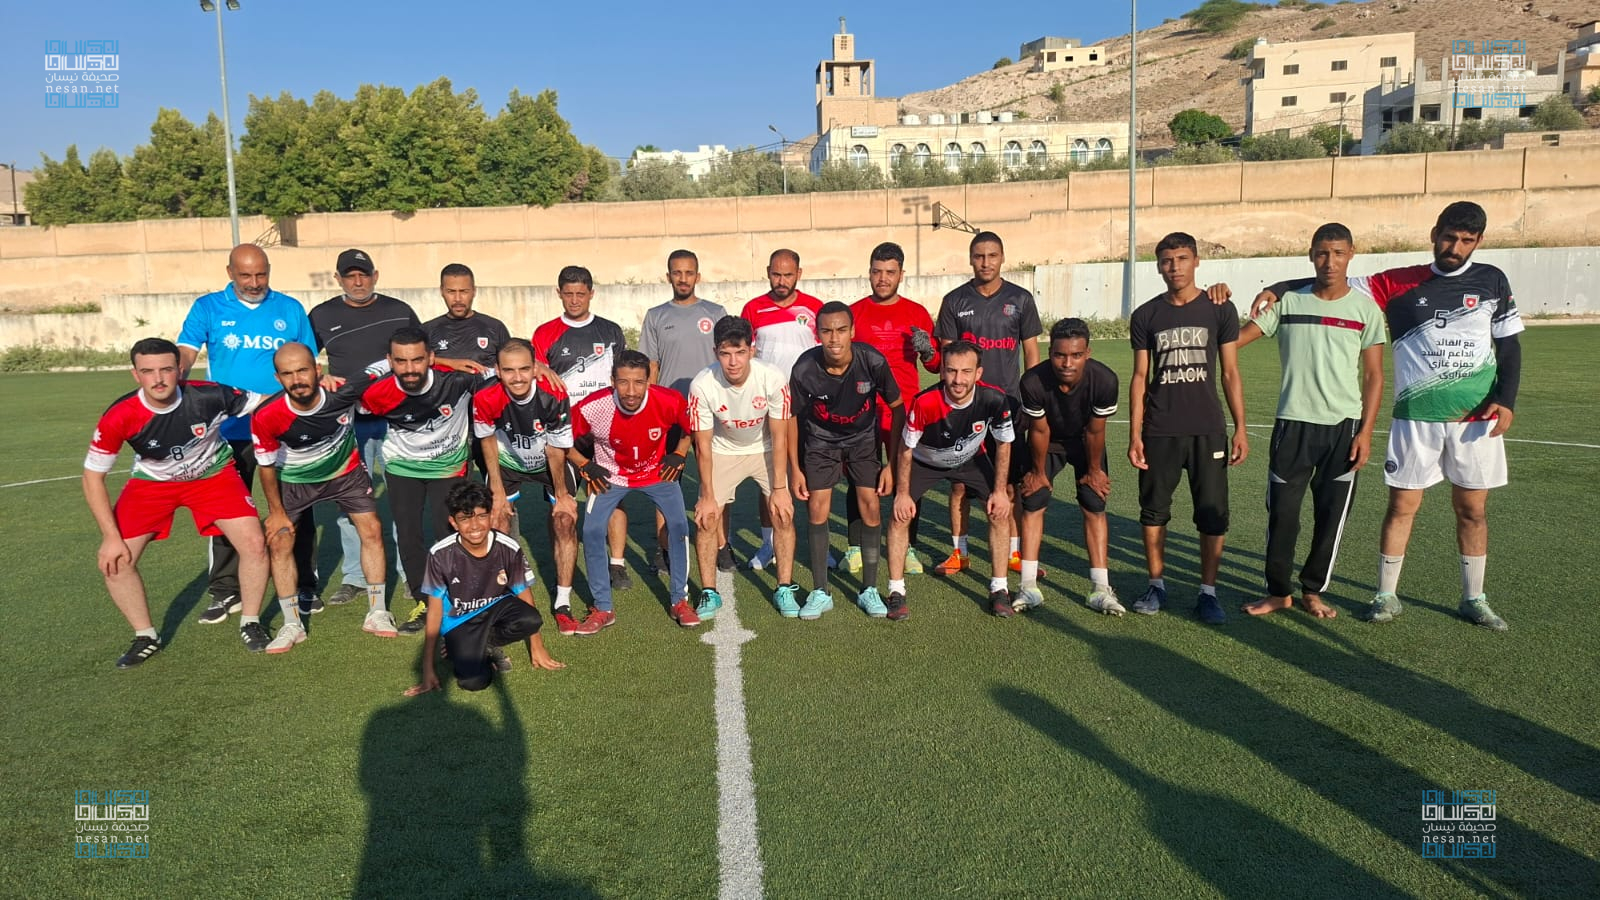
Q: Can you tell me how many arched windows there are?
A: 9